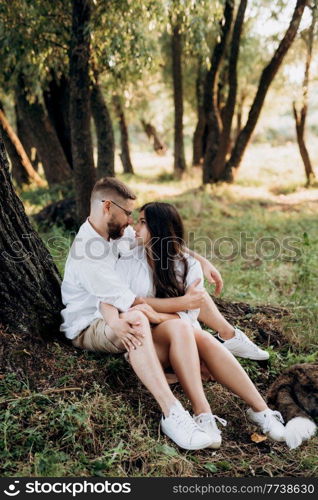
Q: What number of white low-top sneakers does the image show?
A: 4